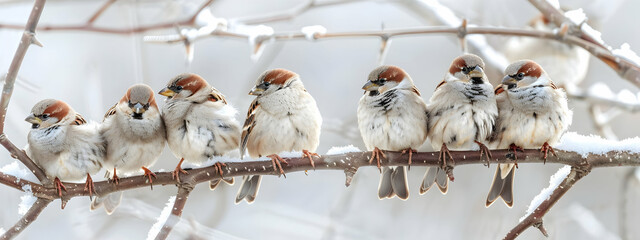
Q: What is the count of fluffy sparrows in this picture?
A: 7